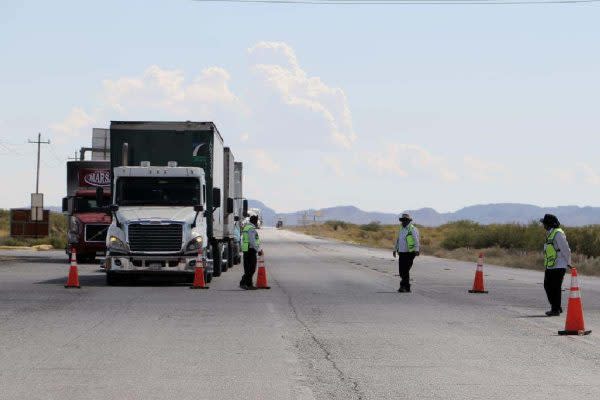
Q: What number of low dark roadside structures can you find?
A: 1